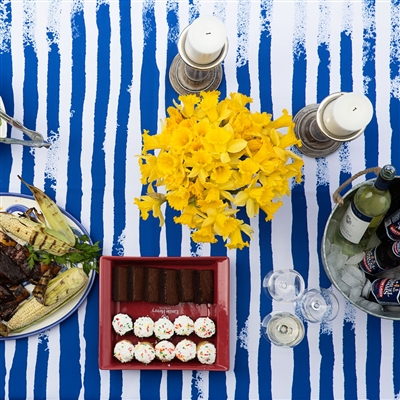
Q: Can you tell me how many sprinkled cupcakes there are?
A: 10